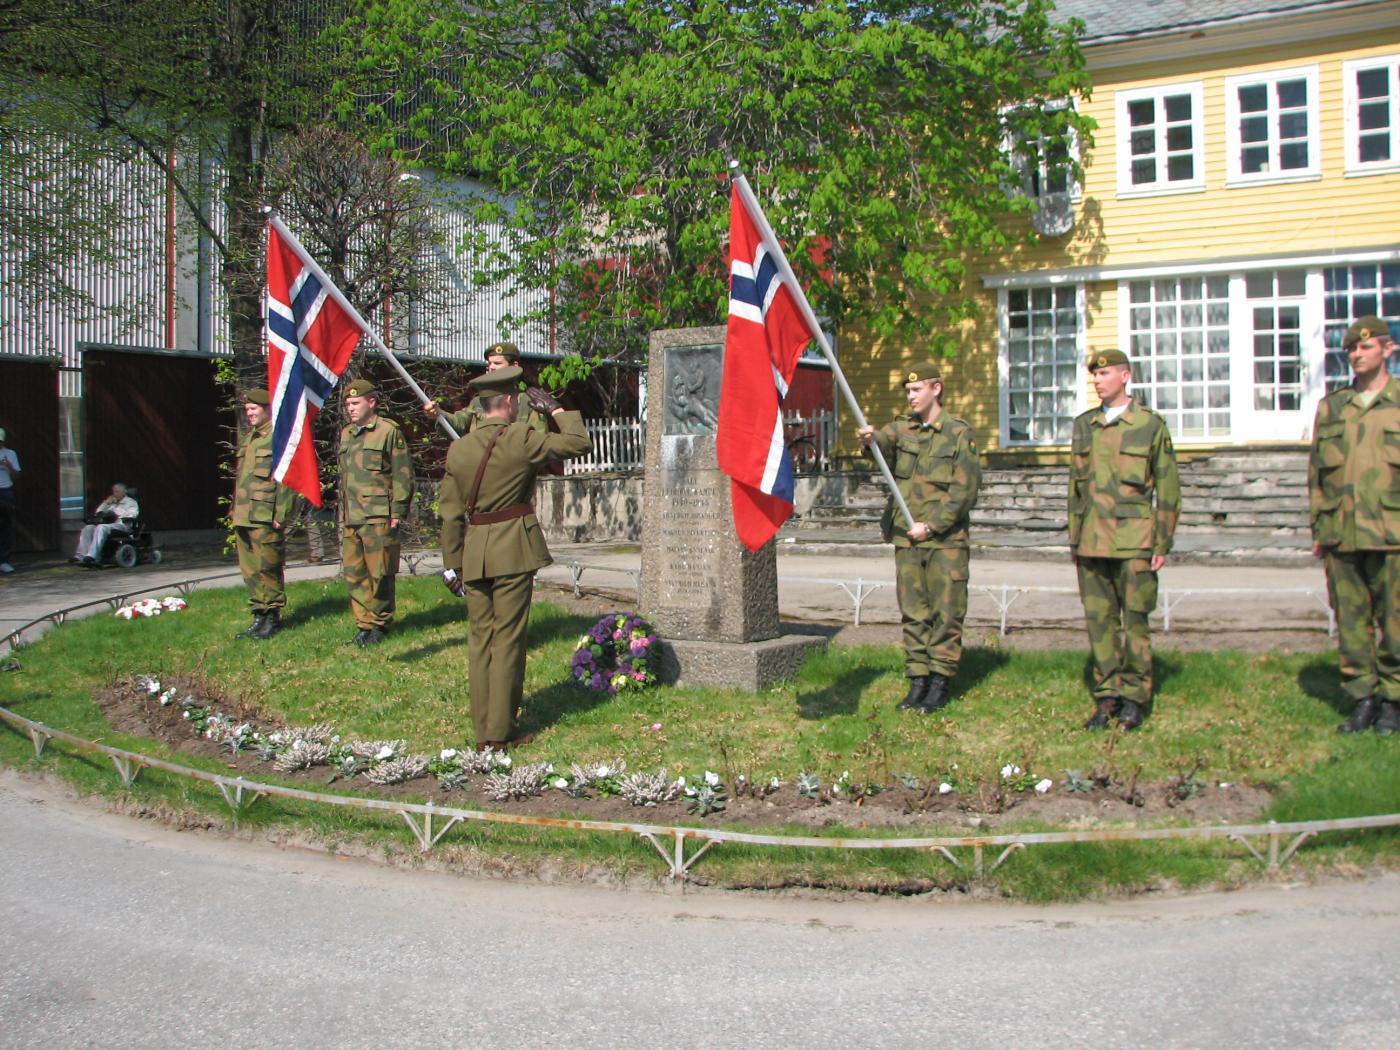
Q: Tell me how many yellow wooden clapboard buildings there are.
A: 1